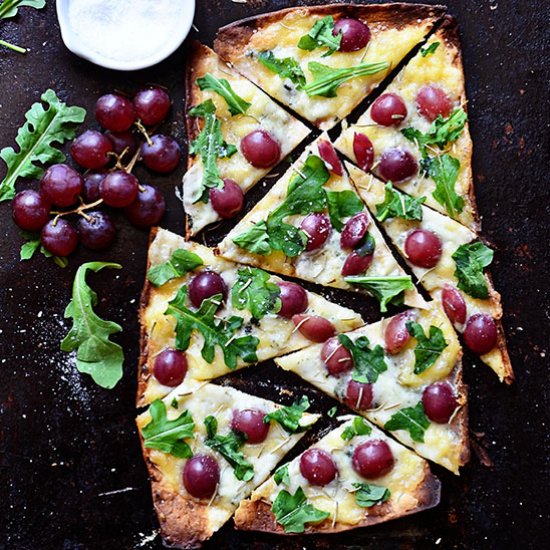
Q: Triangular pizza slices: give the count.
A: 9